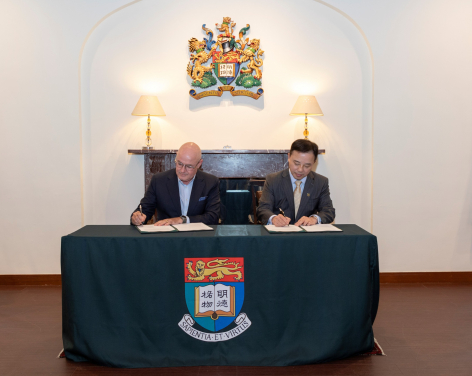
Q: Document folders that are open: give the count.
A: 2